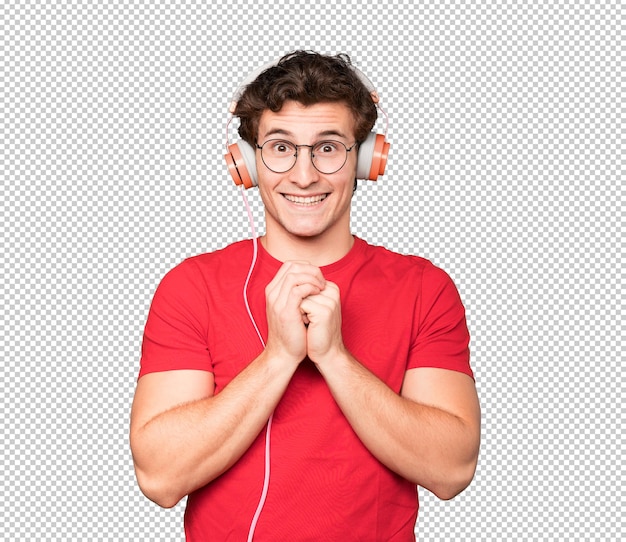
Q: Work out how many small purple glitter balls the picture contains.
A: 0